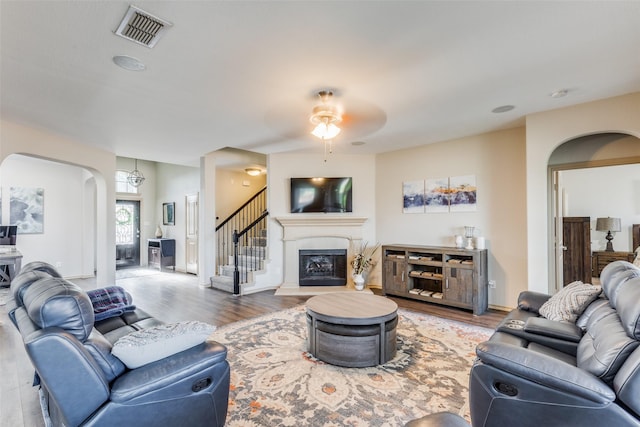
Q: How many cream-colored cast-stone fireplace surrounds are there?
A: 1